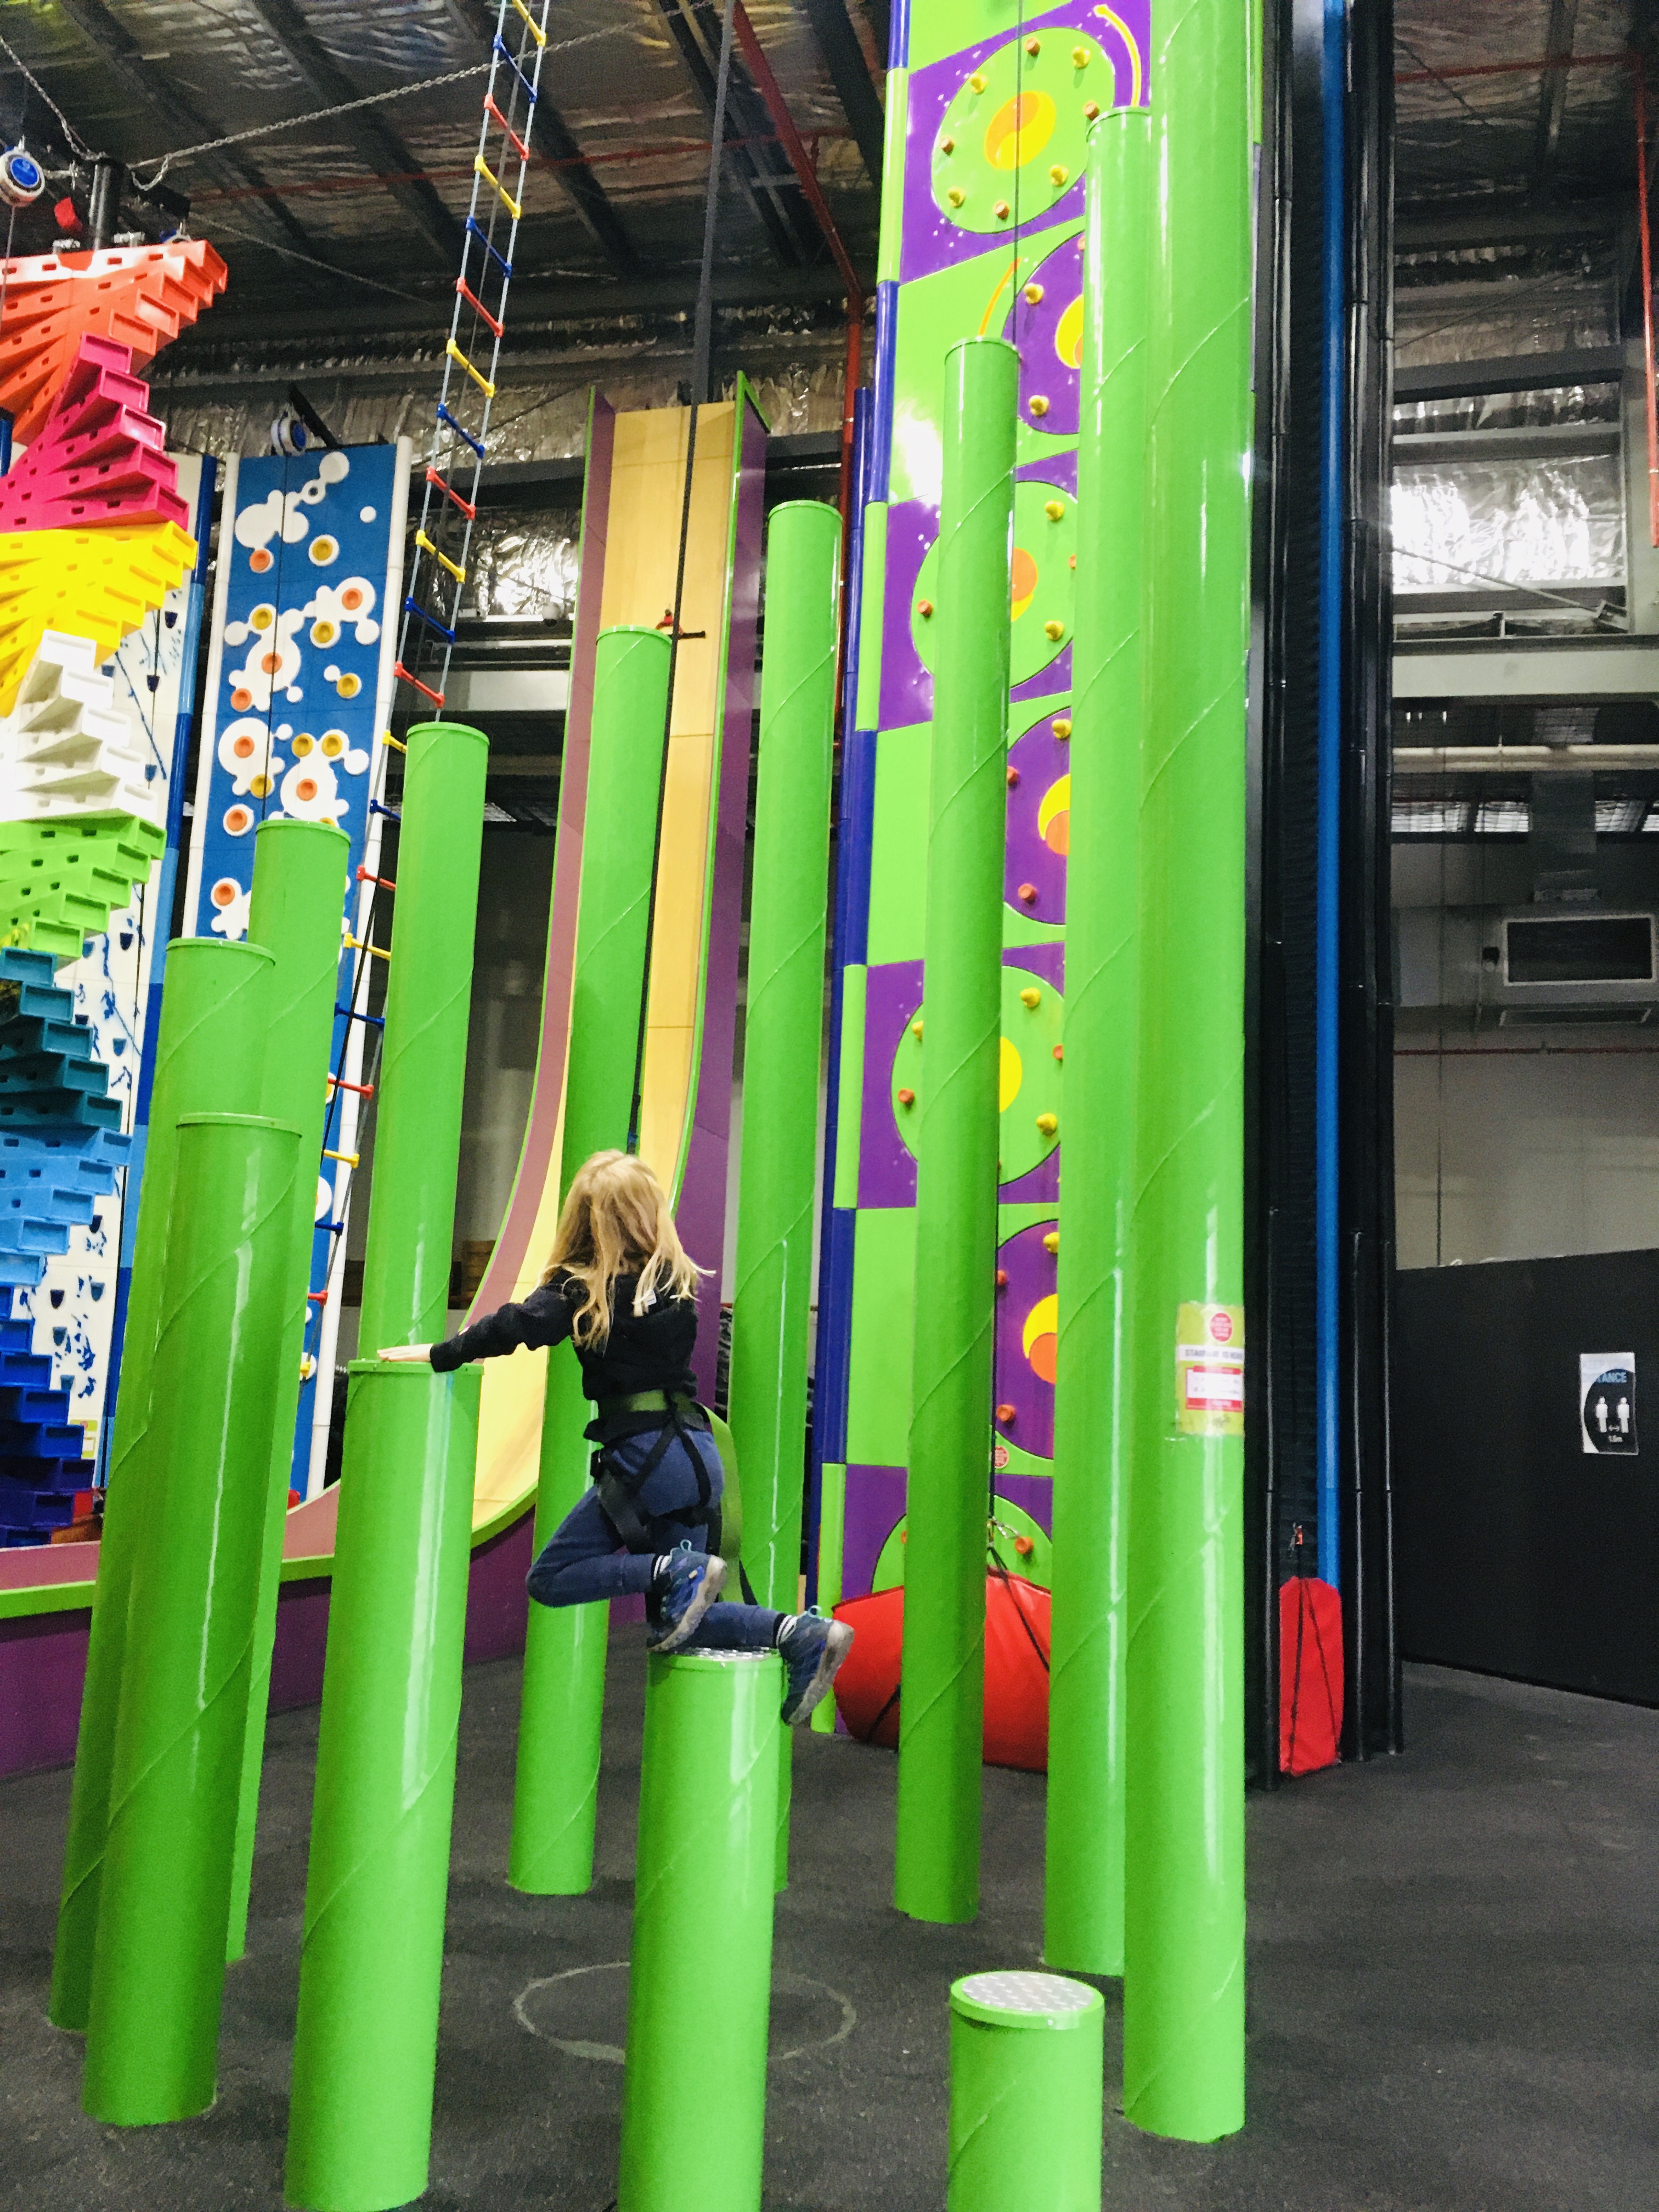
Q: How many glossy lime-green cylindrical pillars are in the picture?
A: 12